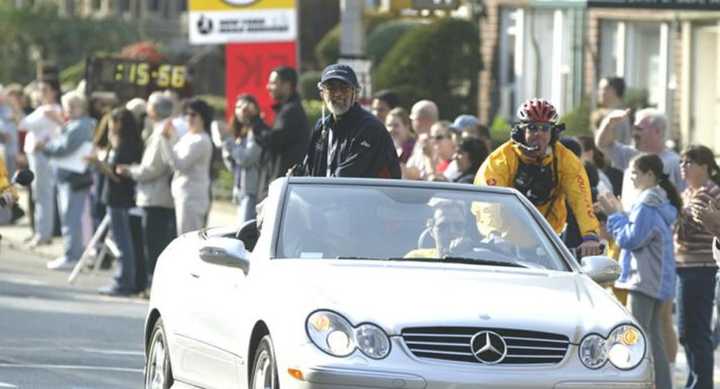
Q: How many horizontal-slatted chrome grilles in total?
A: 1